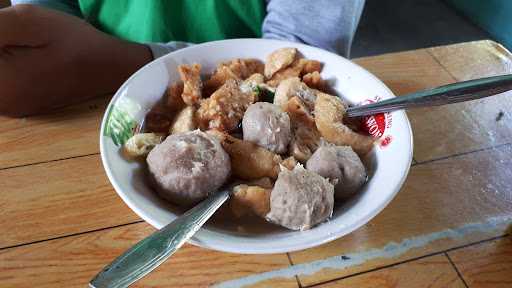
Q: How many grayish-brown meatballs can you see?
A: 4